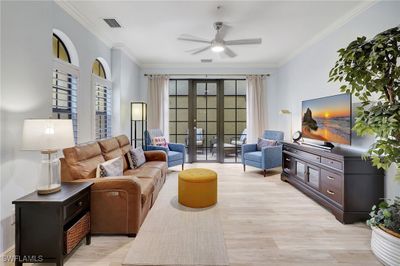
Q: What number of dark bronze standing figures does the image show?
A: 0